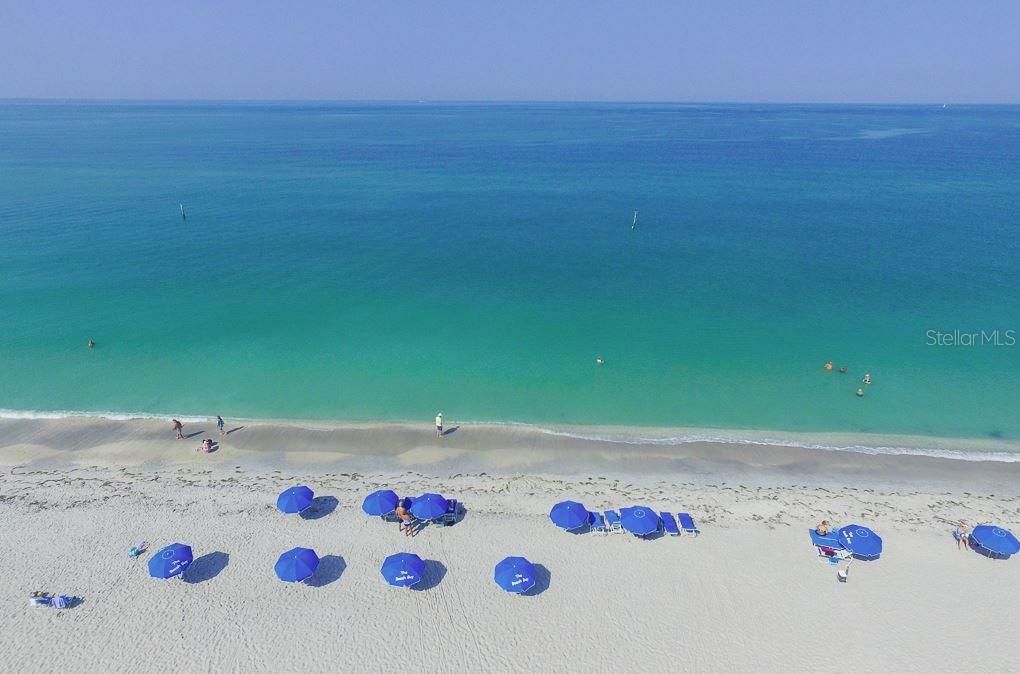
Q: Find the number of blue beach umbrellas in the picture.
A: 11